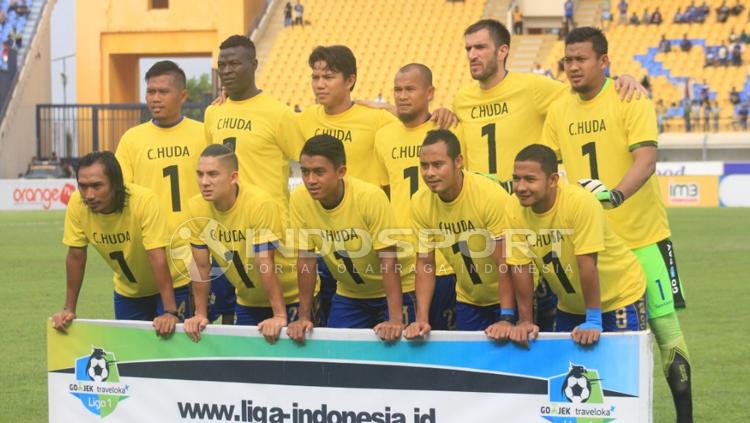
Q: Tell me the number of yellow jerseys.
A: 11